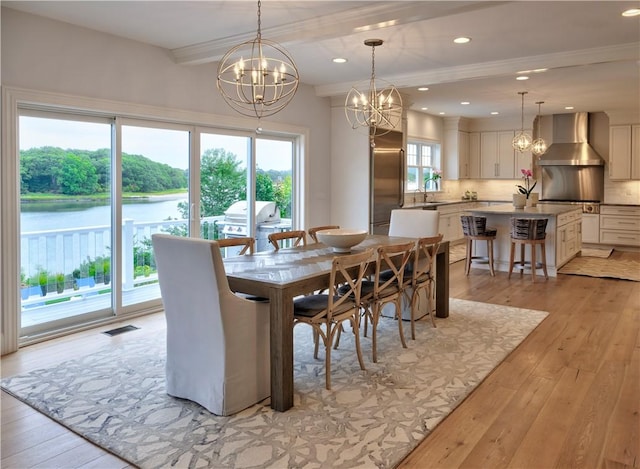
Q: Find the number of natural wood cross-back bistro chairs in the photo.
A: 6